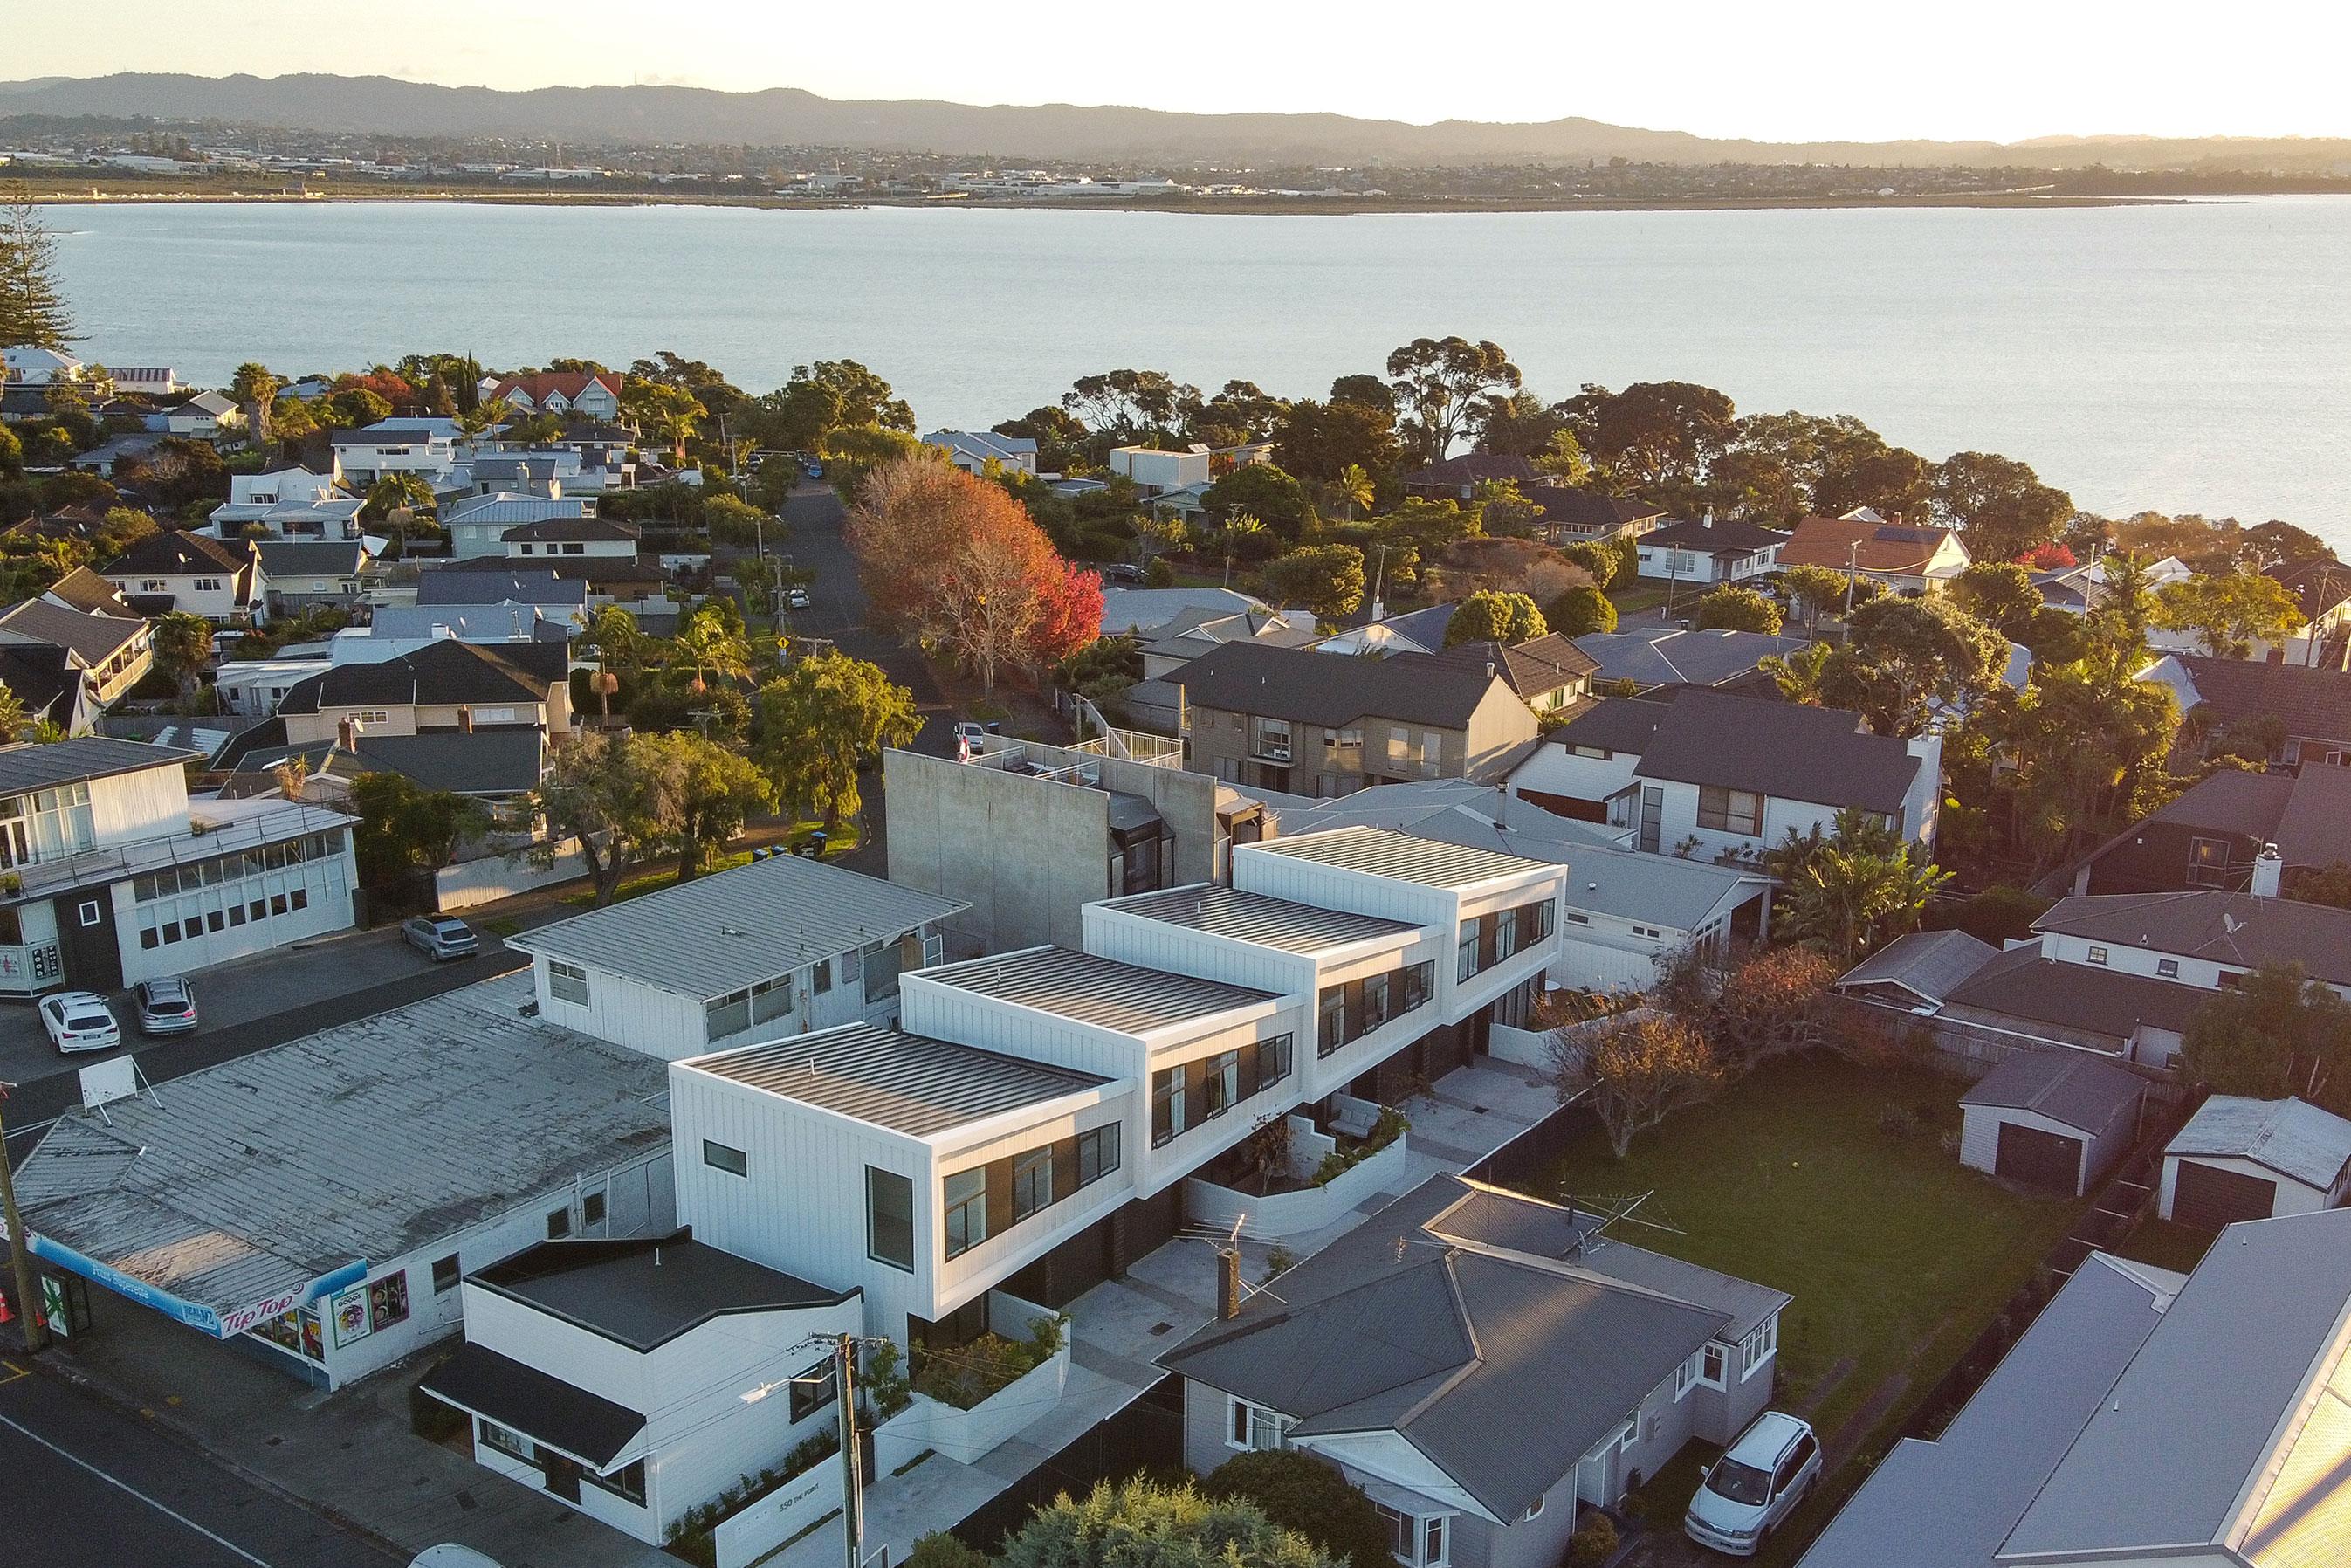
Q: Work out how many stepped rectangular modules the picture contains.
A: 4